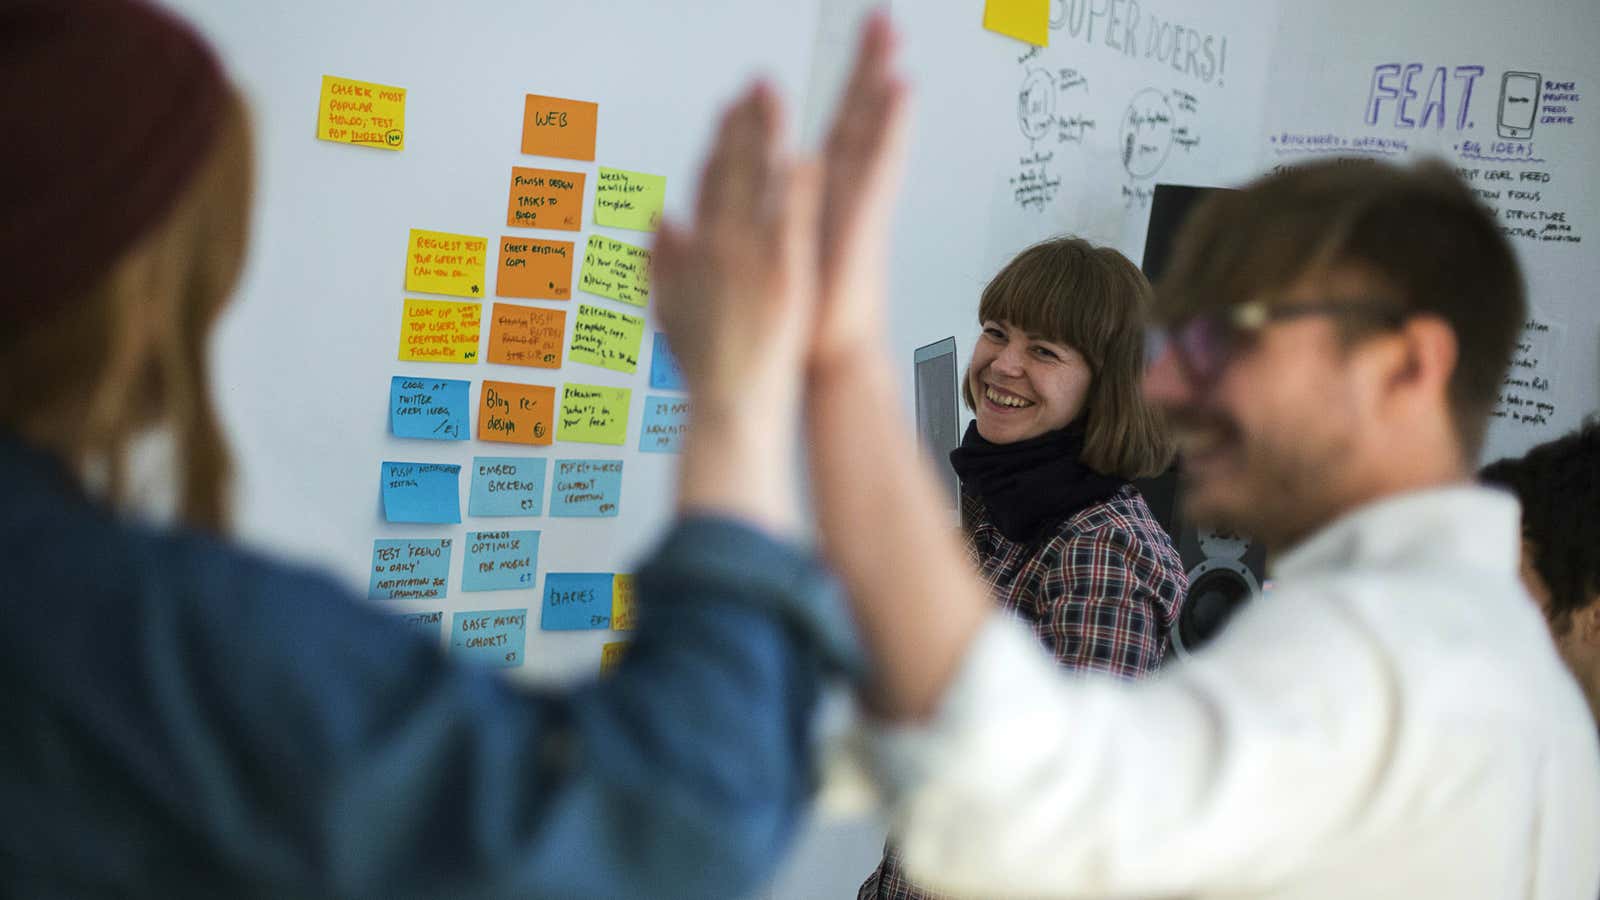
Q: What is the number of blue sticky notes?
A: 11